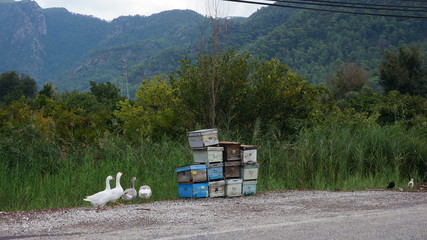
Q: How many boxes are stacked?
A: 12